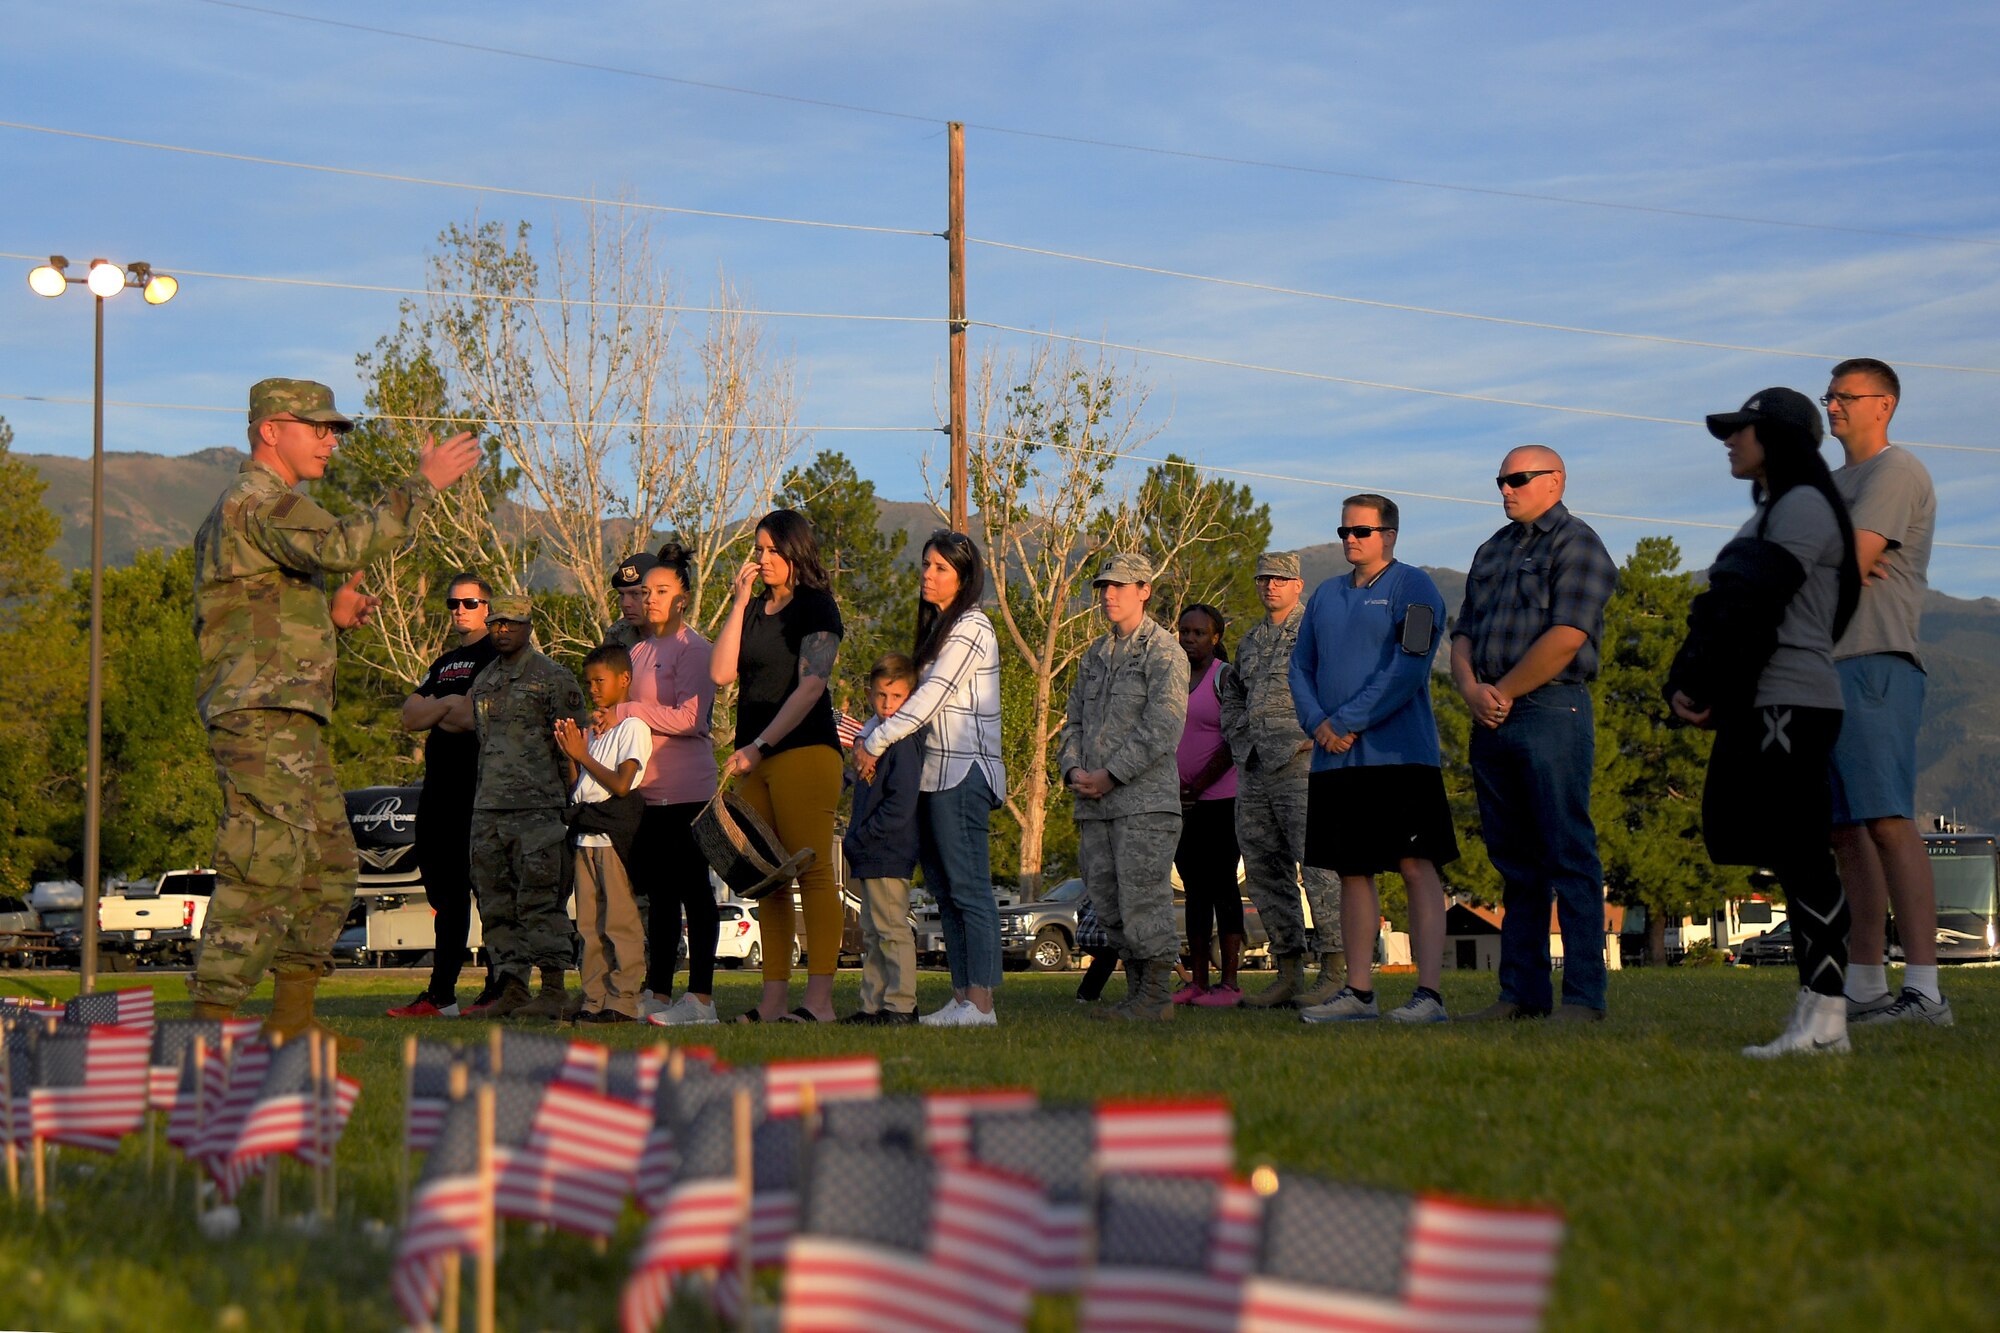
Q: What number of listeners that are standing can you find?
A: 15